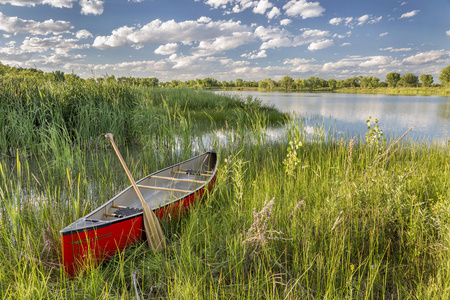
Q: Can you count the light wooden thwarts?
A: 2